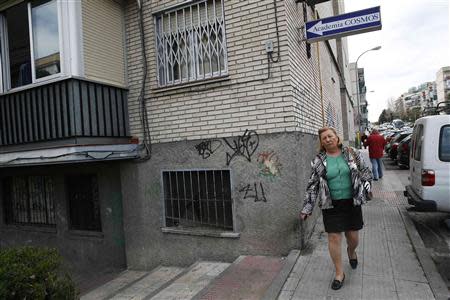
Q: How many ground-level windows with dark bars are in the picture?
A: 3